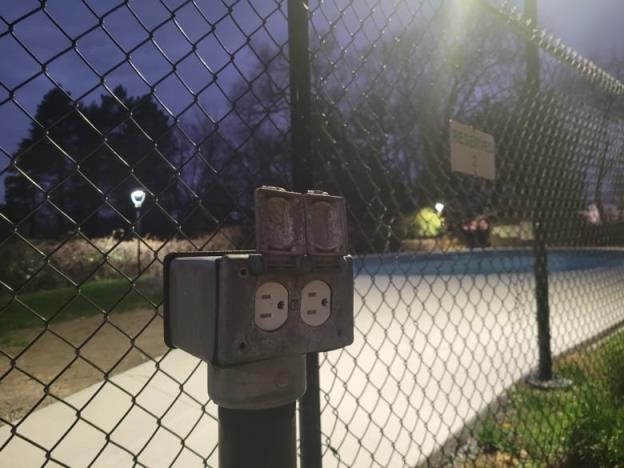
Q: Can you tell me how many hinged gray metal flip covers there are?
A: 2